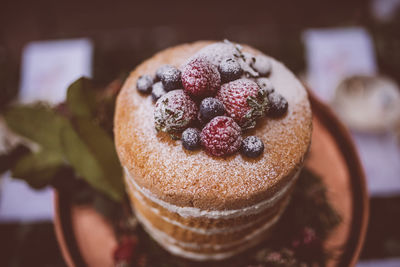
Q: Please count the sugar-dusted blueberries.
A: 11